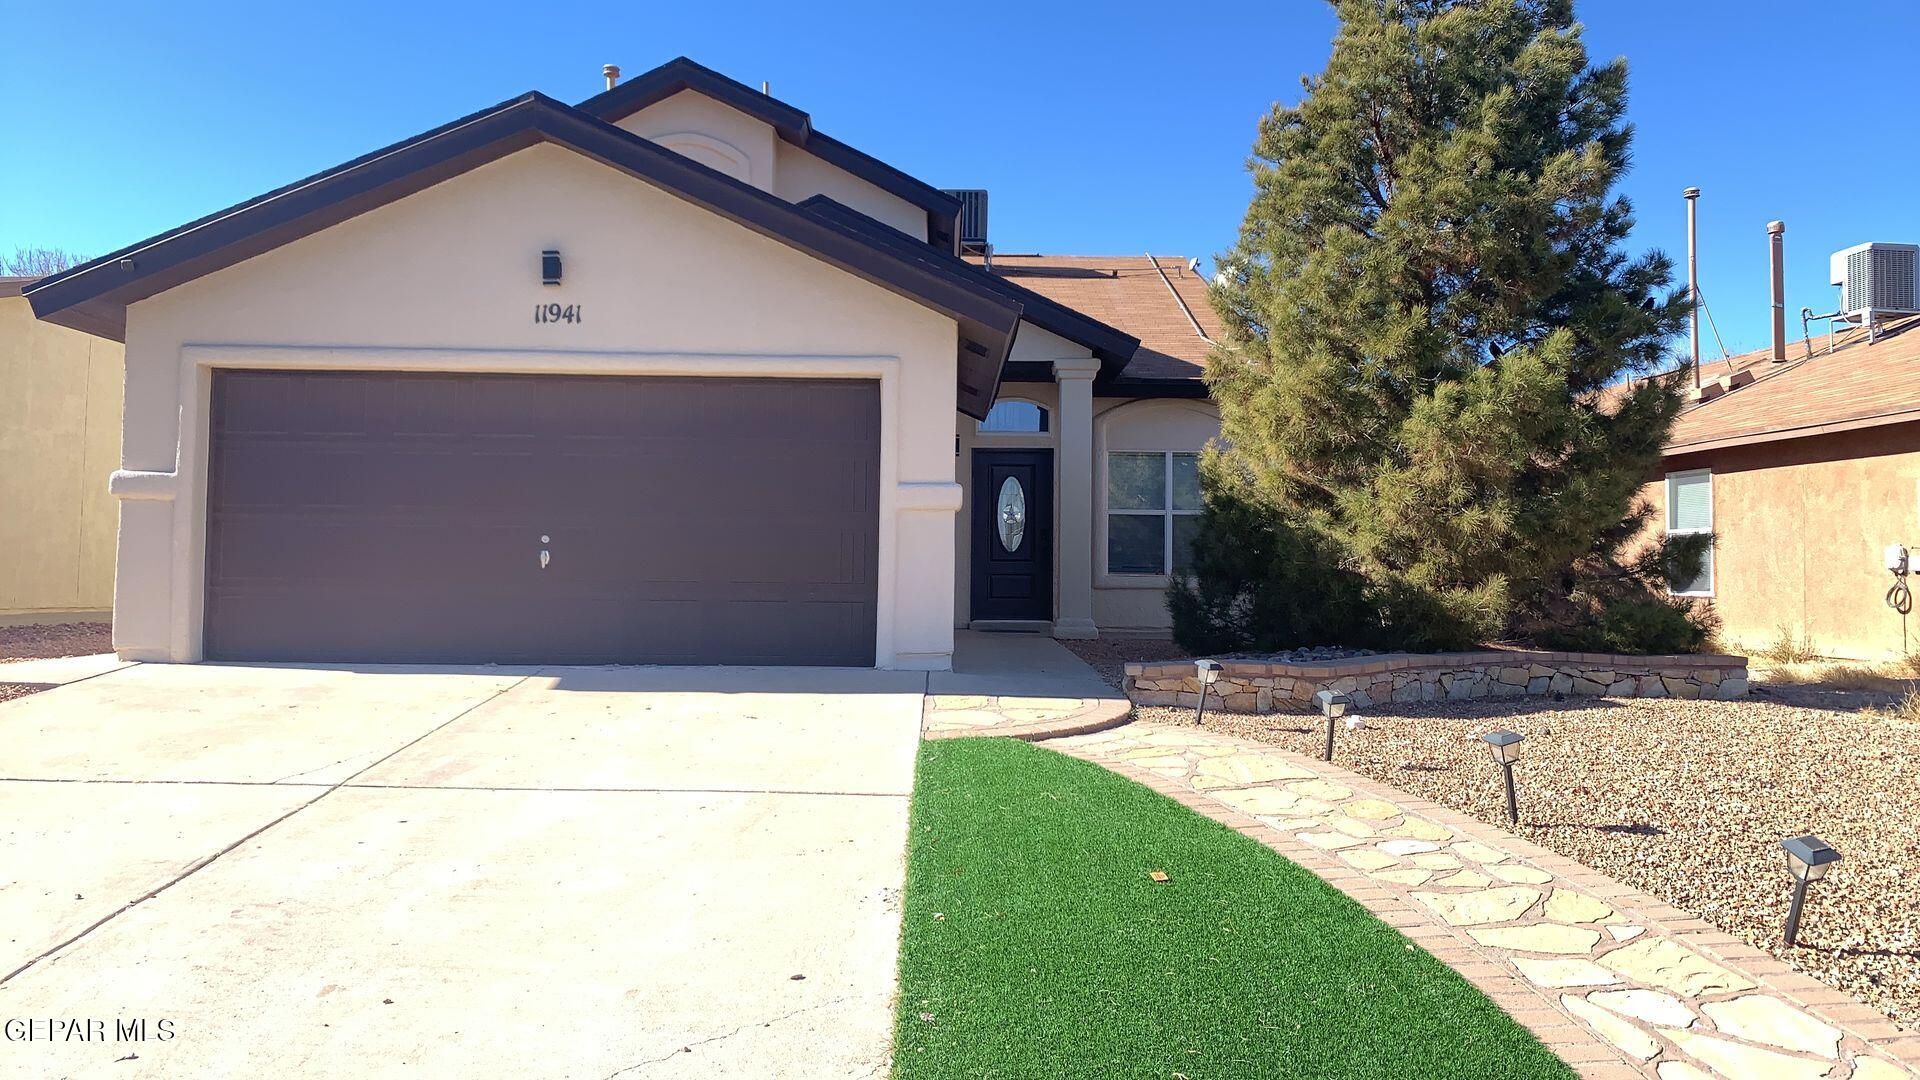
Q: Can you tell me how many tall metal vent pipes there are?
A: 2